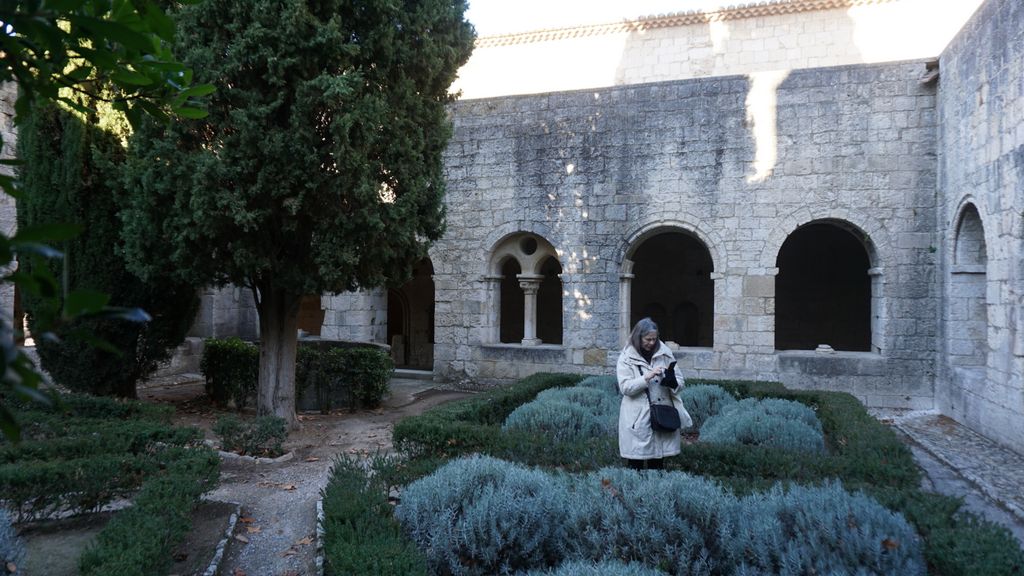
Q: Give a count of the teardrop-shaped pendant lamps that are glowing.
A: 0